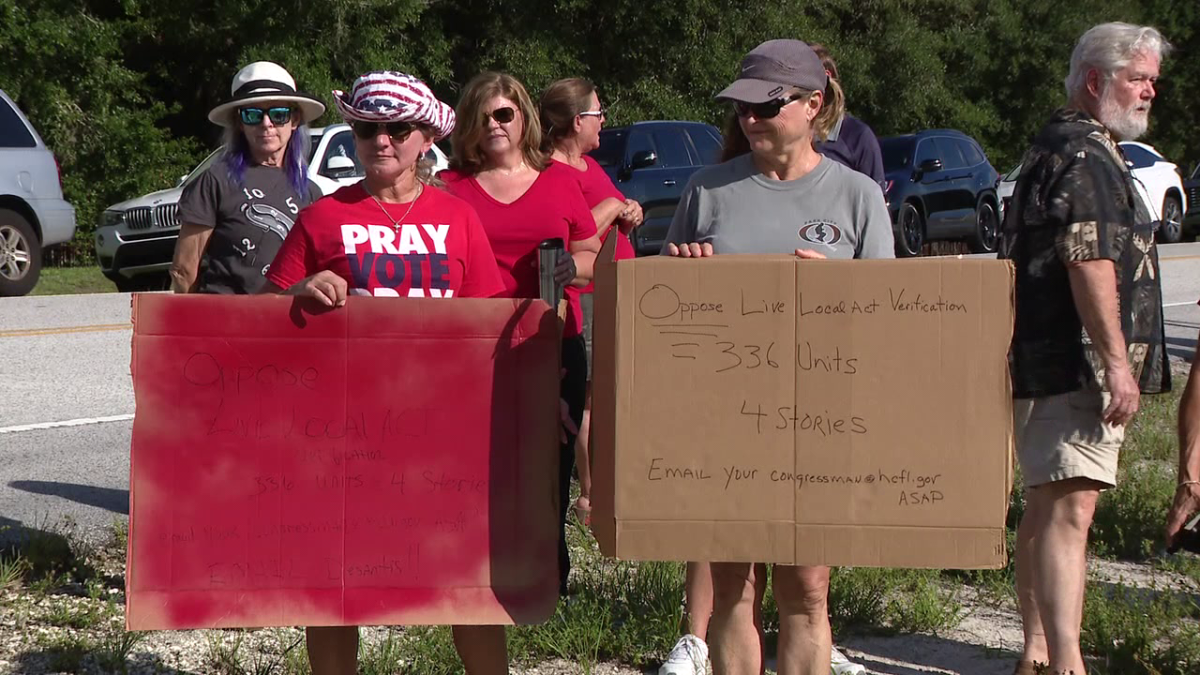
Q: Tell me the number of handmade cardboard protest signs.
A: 2